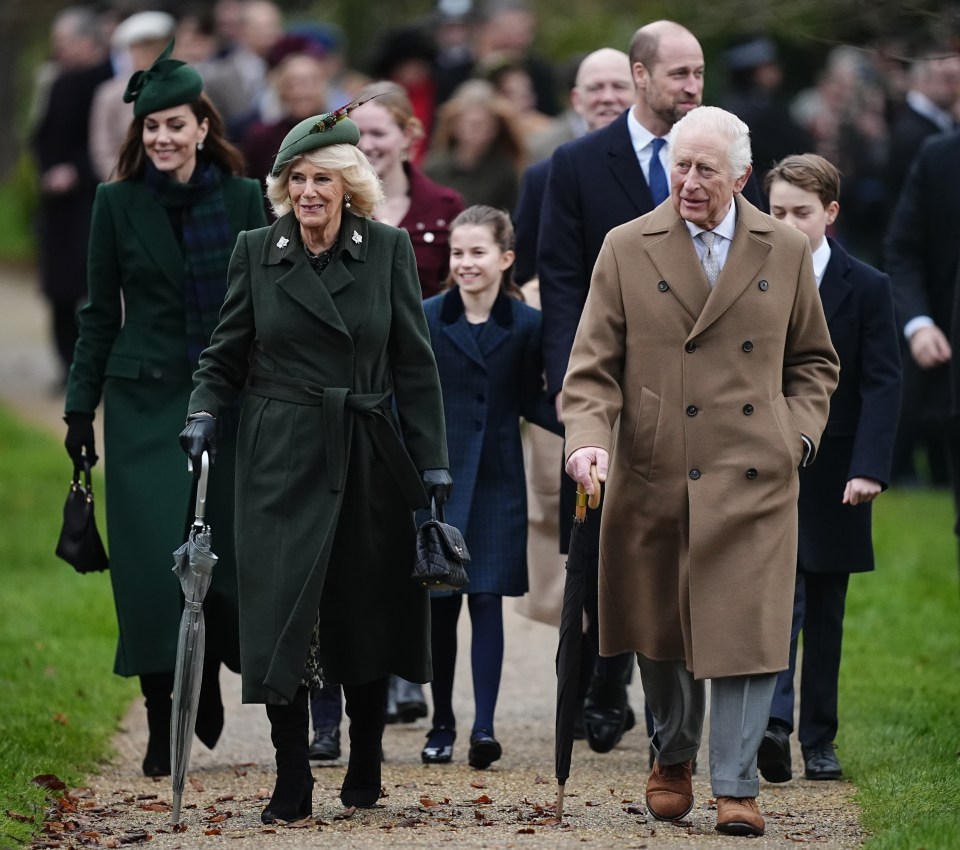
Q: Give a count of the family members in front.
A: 2